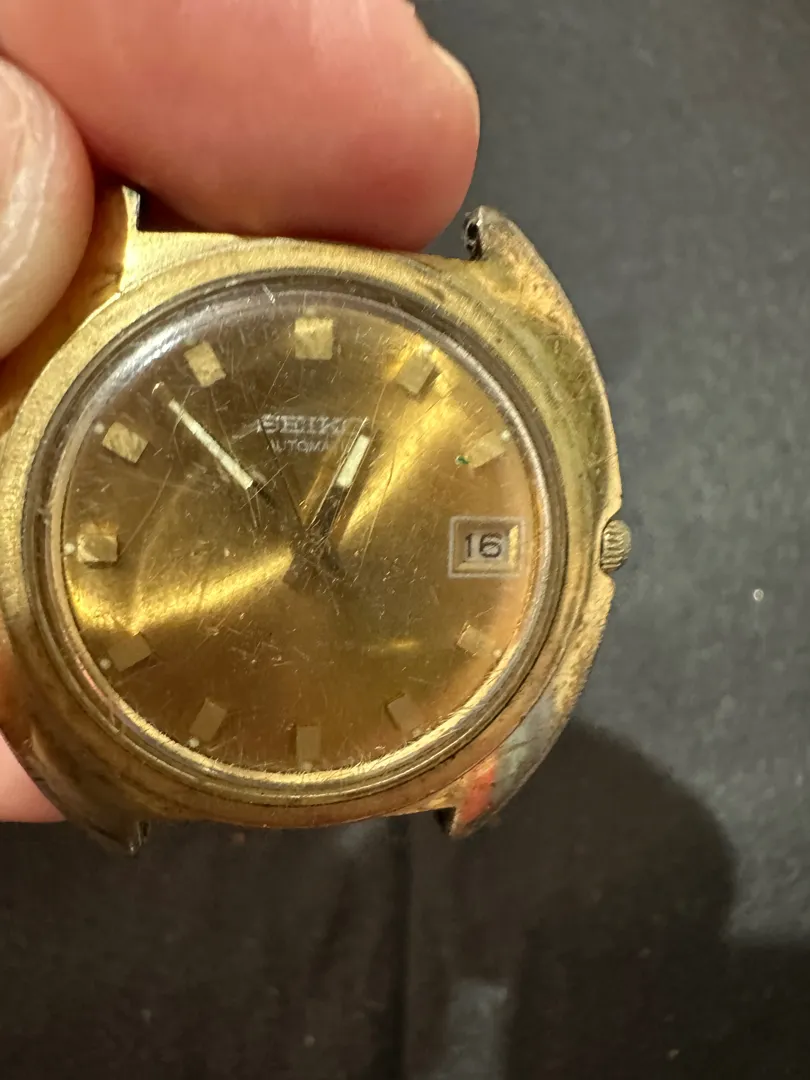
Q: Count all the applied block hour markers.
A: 11